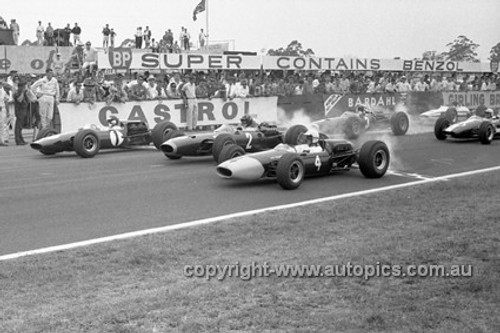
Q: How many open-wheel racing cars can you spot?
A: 6